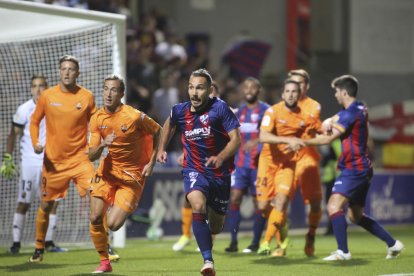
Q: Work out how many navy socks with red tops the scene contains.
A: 5